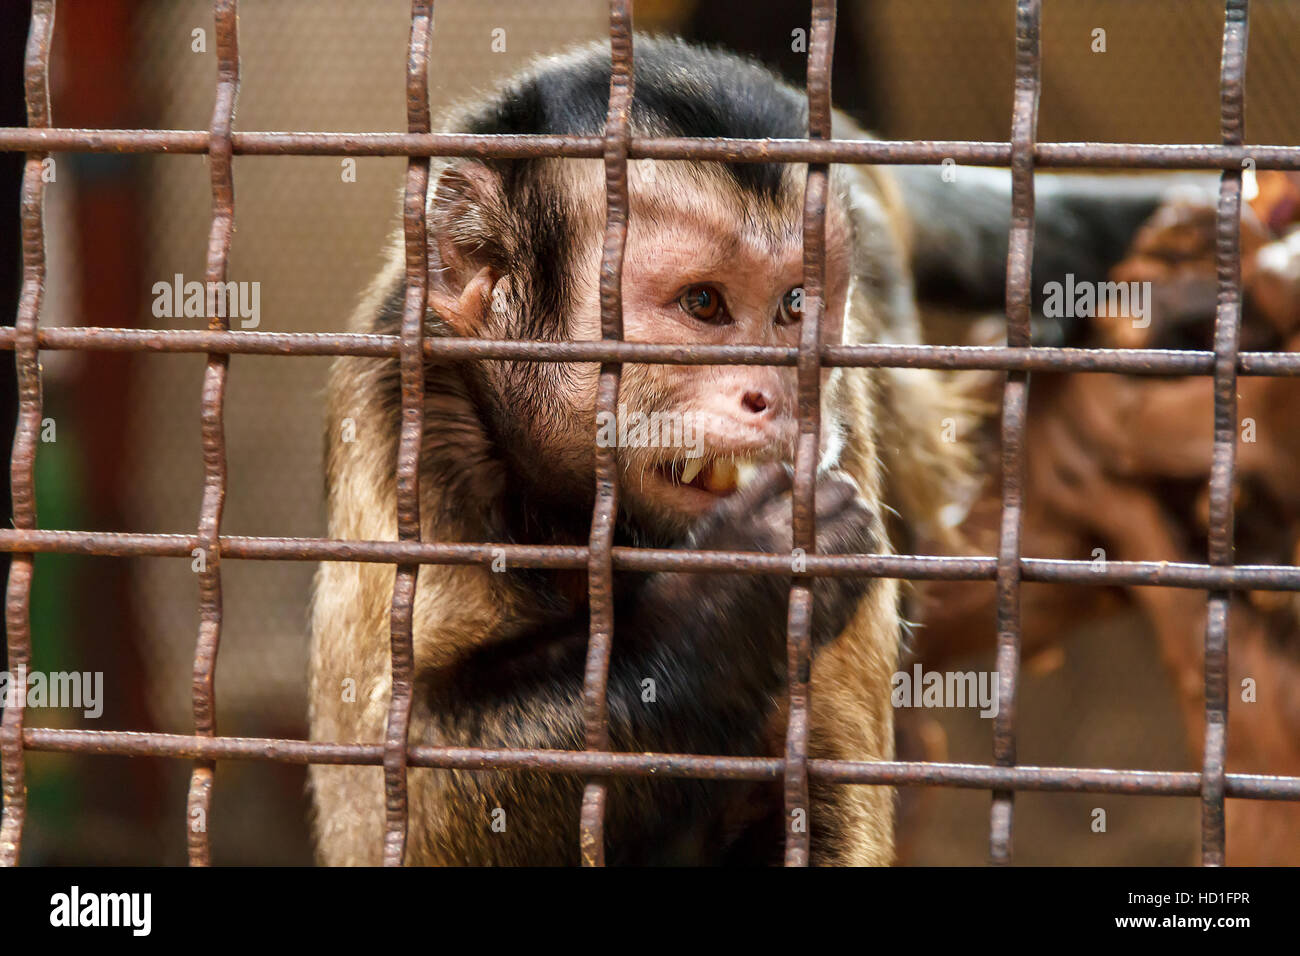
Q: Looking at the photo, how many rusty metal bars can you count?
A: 11